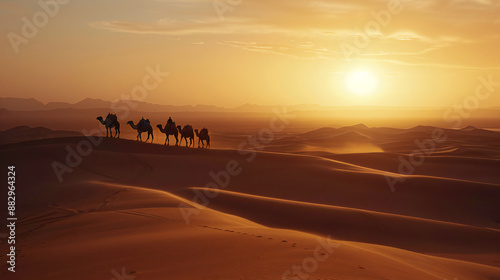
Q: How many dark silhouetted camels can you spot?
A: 5